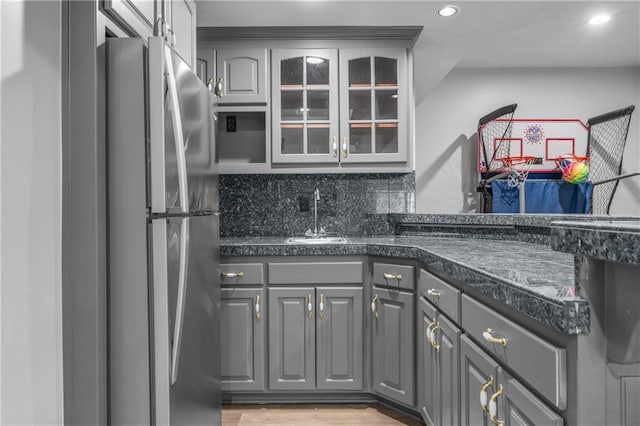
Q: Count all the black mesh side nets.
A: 2